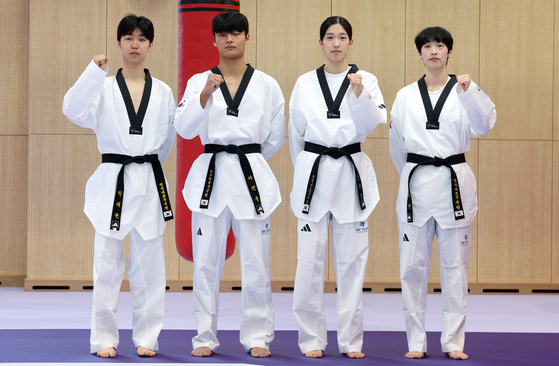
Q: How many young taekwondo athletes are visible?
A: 4